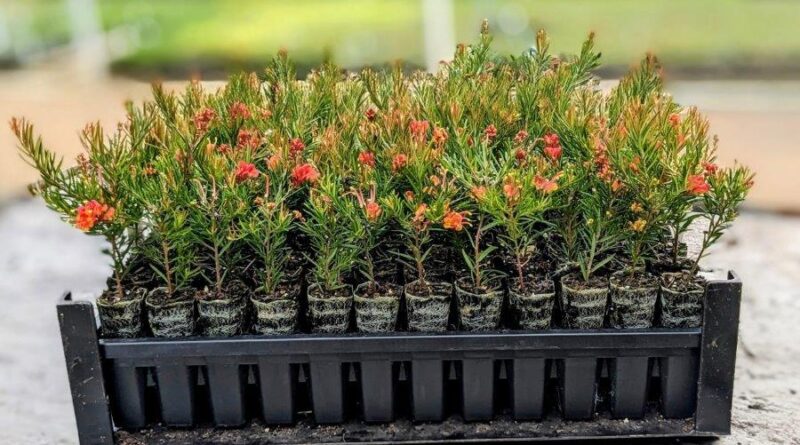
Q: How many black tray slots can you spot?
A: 12